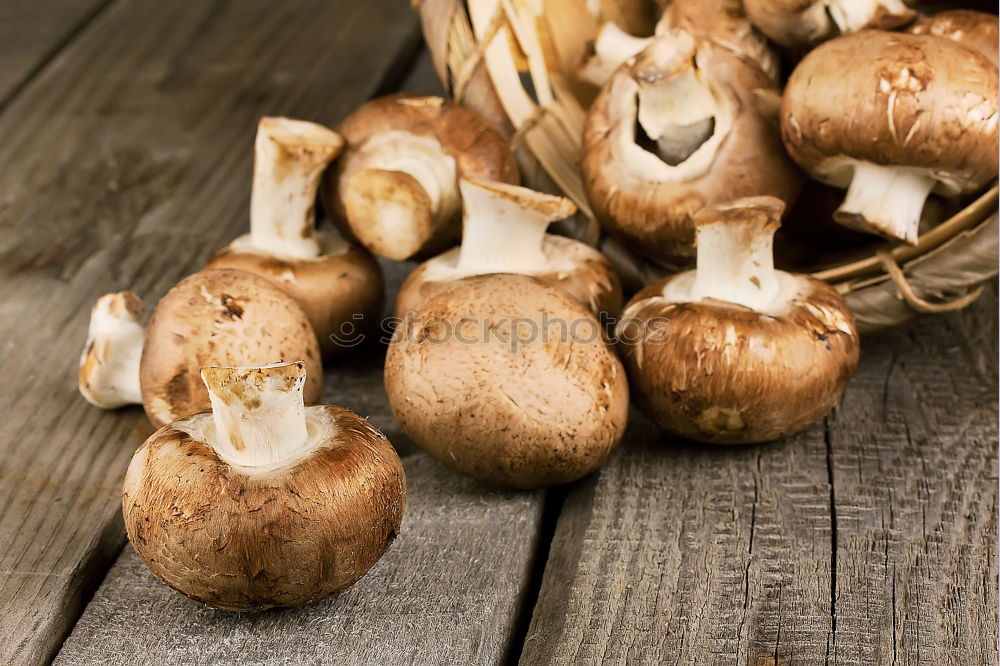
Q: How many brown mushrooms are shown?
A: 12